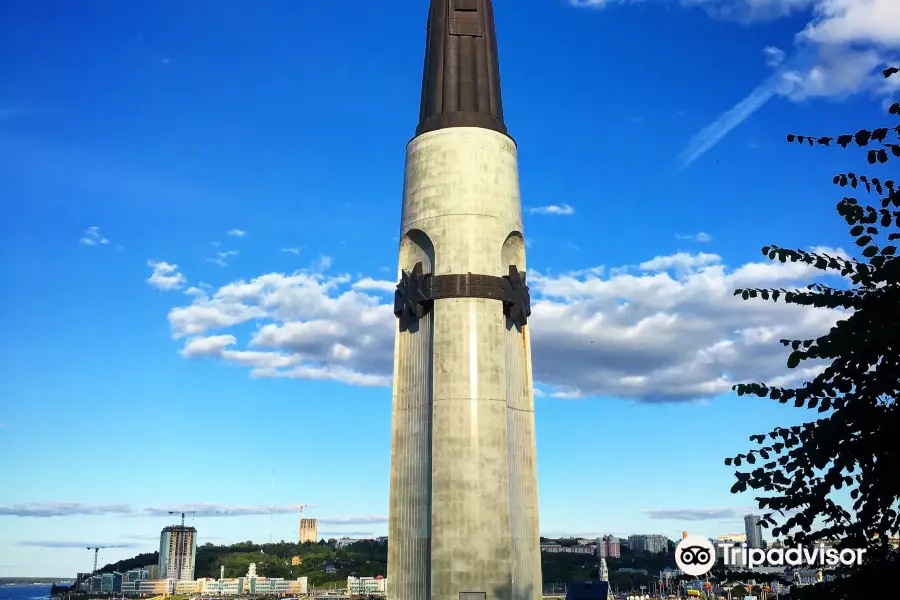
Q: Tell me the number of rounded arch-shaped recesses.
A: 2